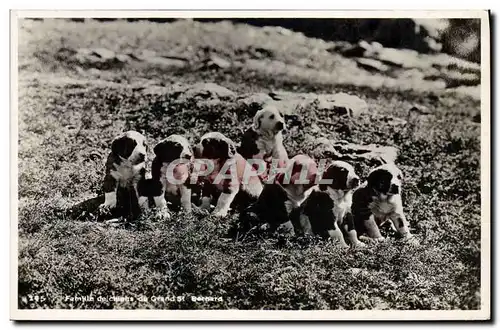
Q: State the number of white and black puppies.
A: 7